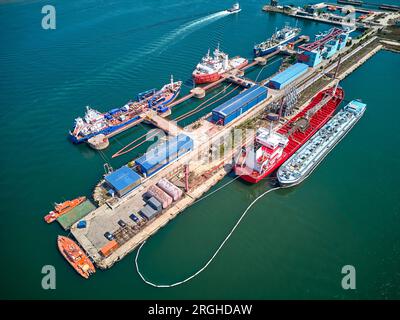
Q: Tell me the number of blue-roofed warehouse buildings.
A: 4